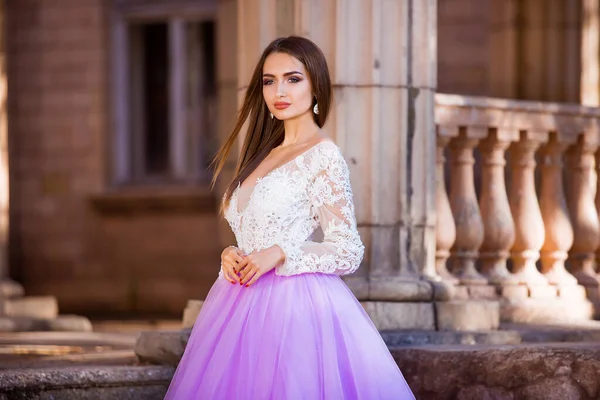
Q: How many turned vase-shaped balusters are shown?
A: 6